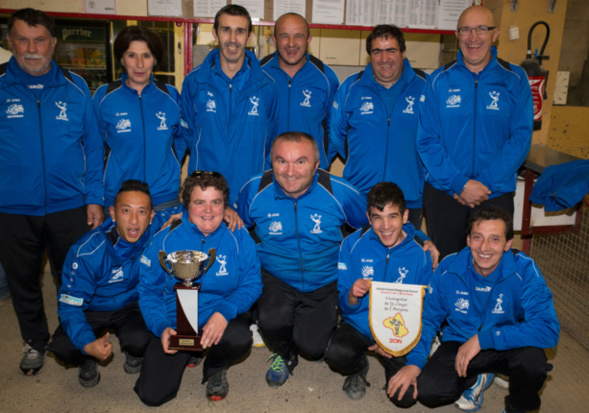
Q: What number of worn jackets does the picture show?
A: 11